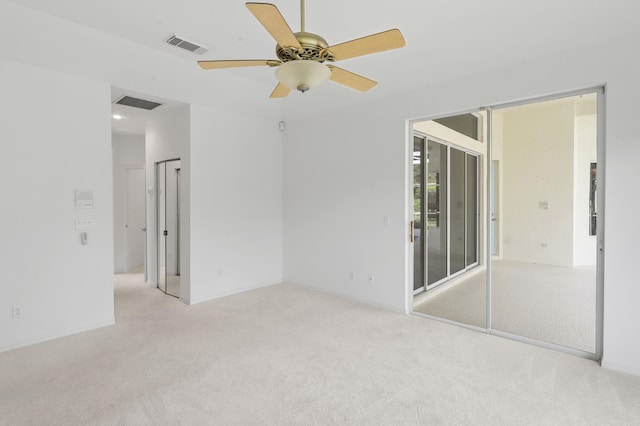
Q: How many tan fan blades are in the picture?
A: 5